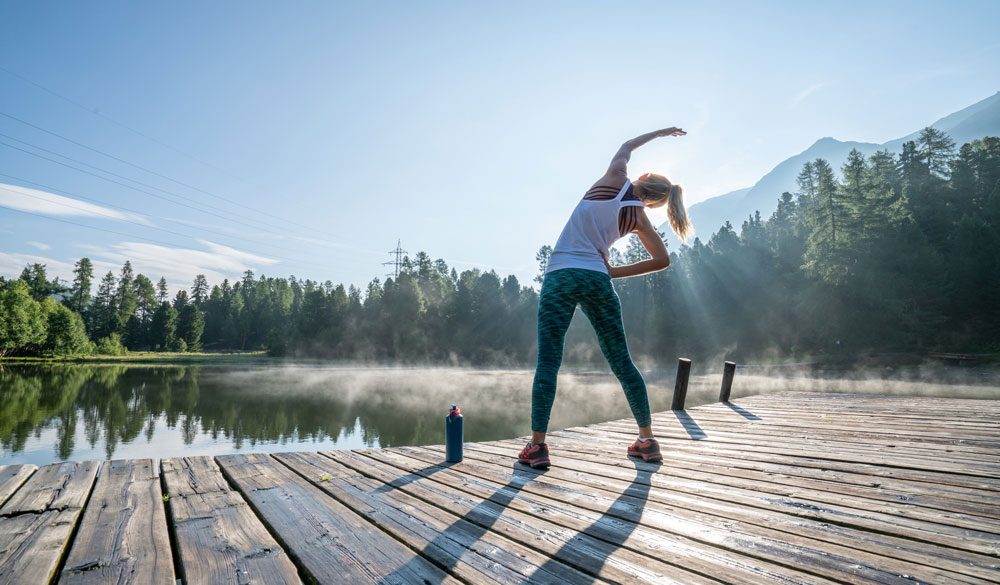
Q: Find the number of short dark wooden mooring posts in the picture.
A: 2